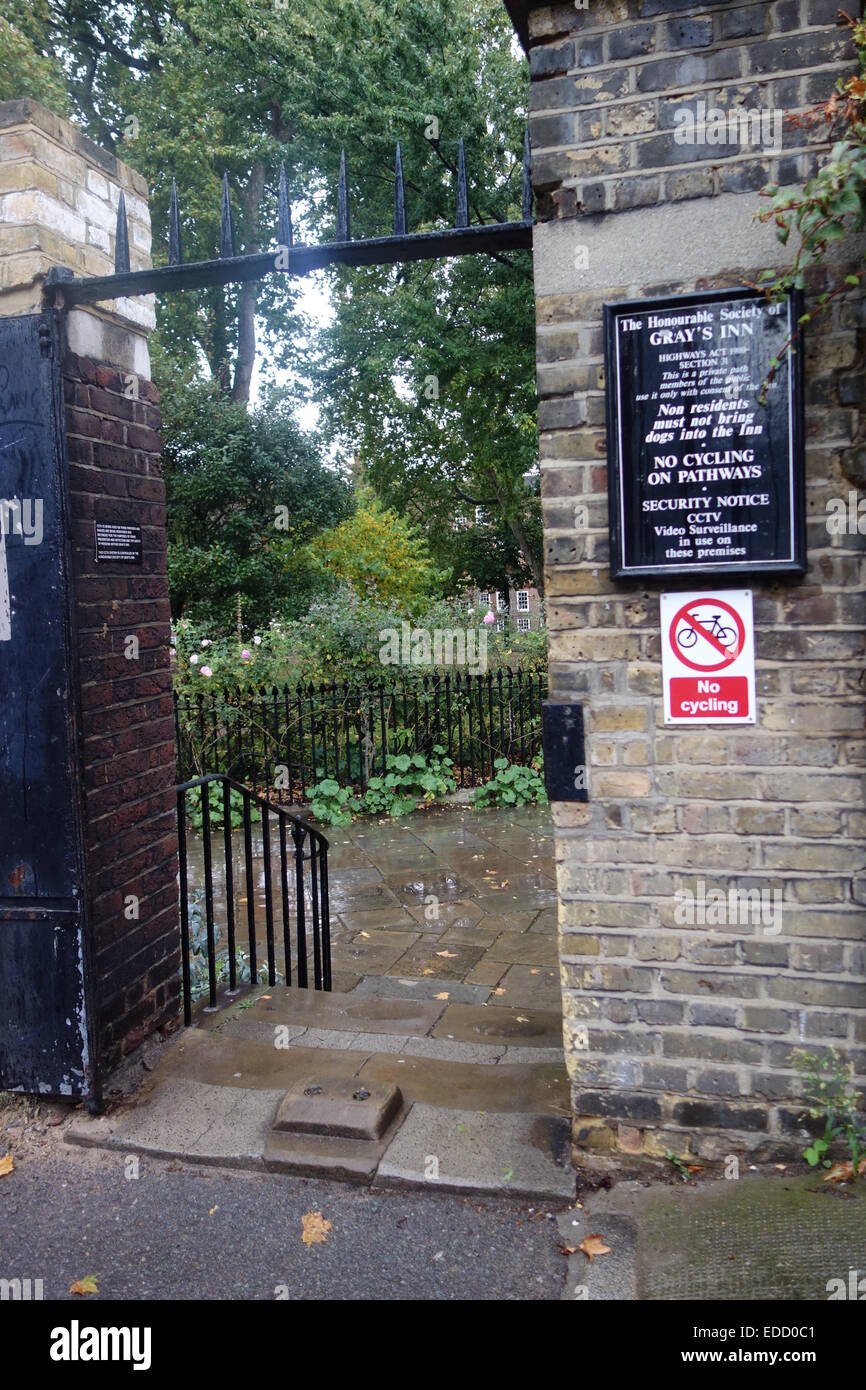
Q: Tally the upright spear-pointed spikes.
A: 8